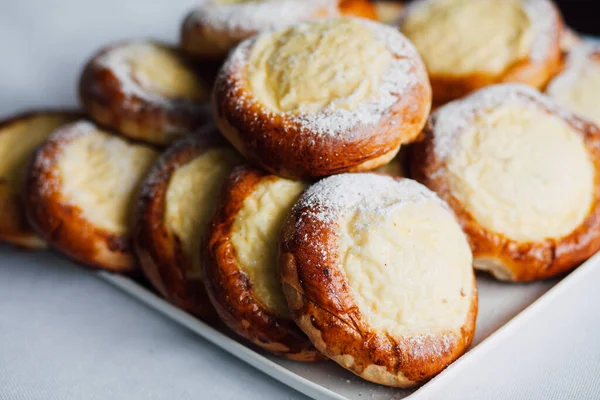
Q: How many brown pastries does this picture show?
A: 11